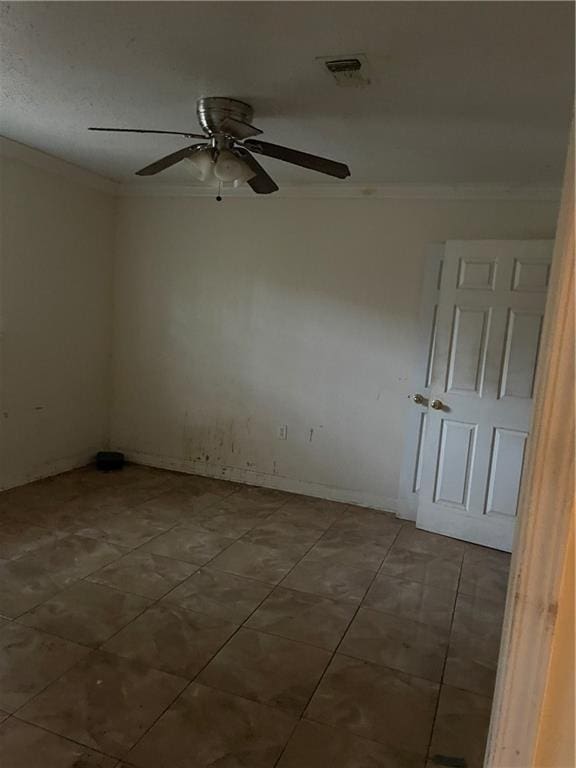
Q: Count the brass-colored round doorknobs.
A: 2